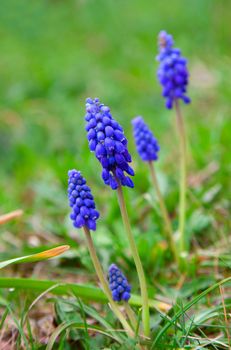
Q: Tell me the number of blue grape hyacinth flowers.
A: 5